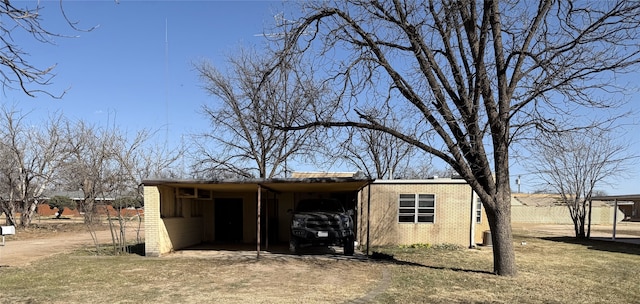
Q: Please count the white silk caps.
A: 0